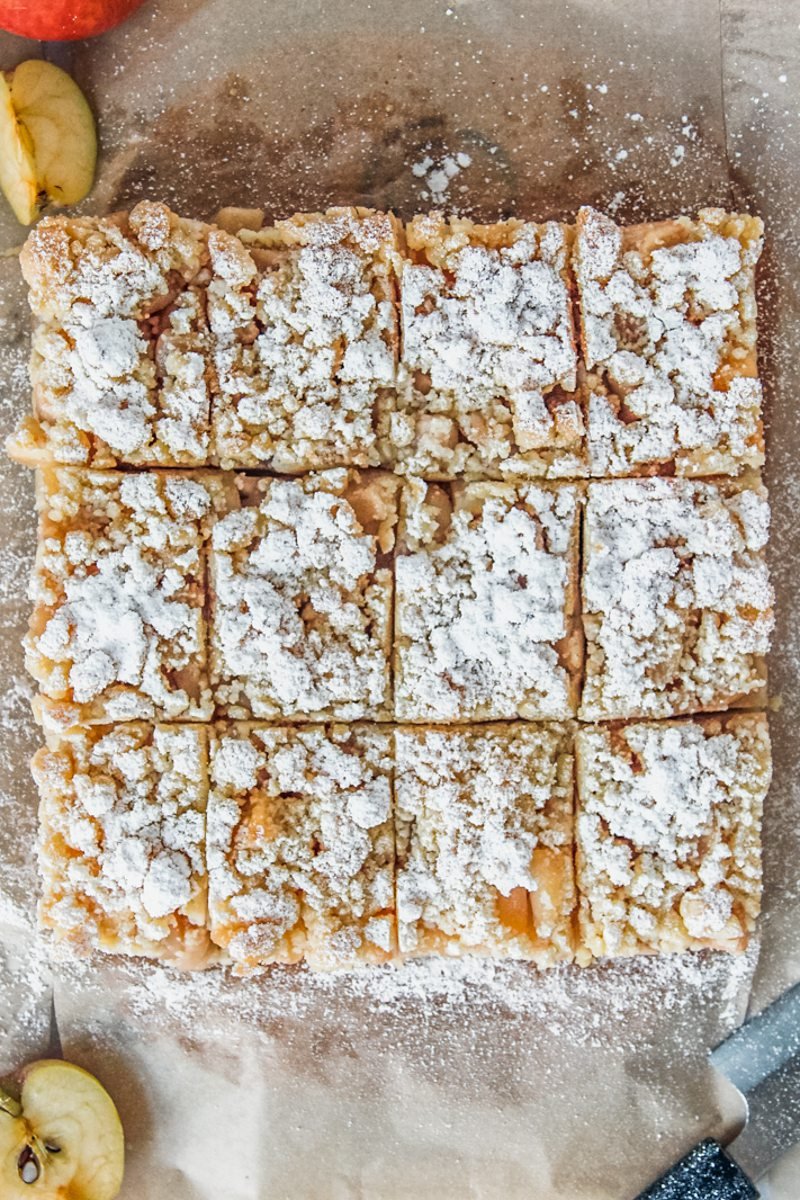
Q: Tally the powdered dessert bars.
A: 12